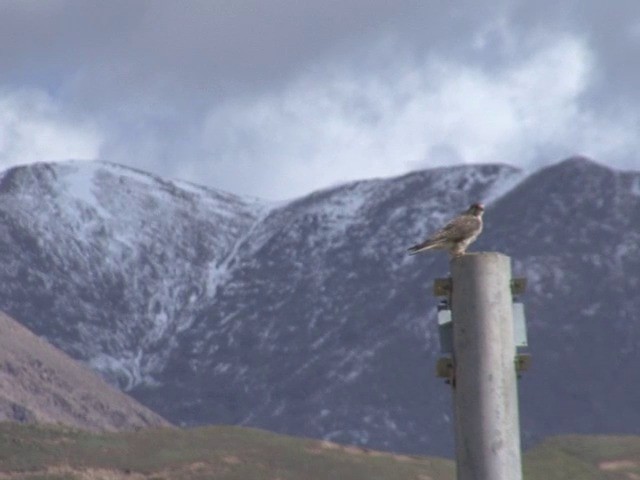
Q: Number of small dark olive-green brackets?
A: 4